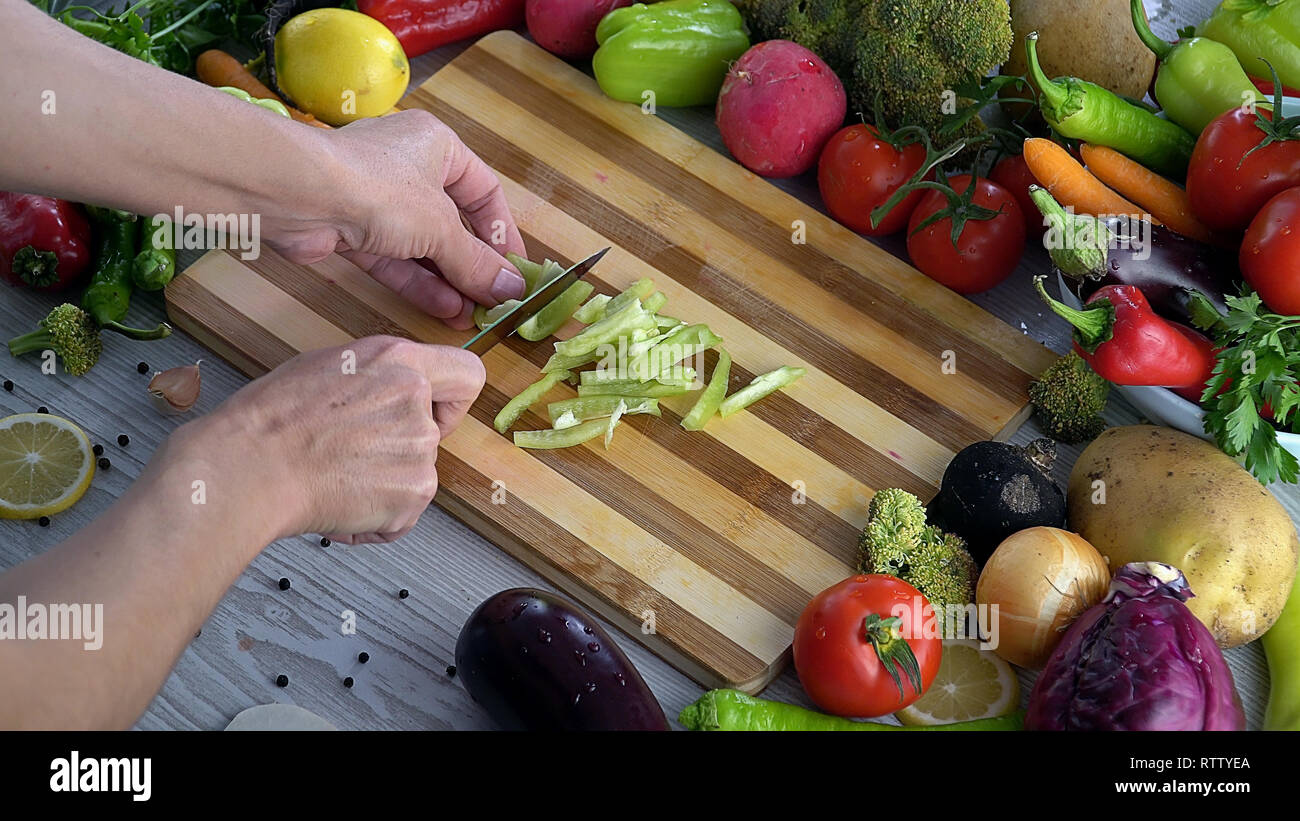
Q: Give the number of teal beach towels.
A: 0